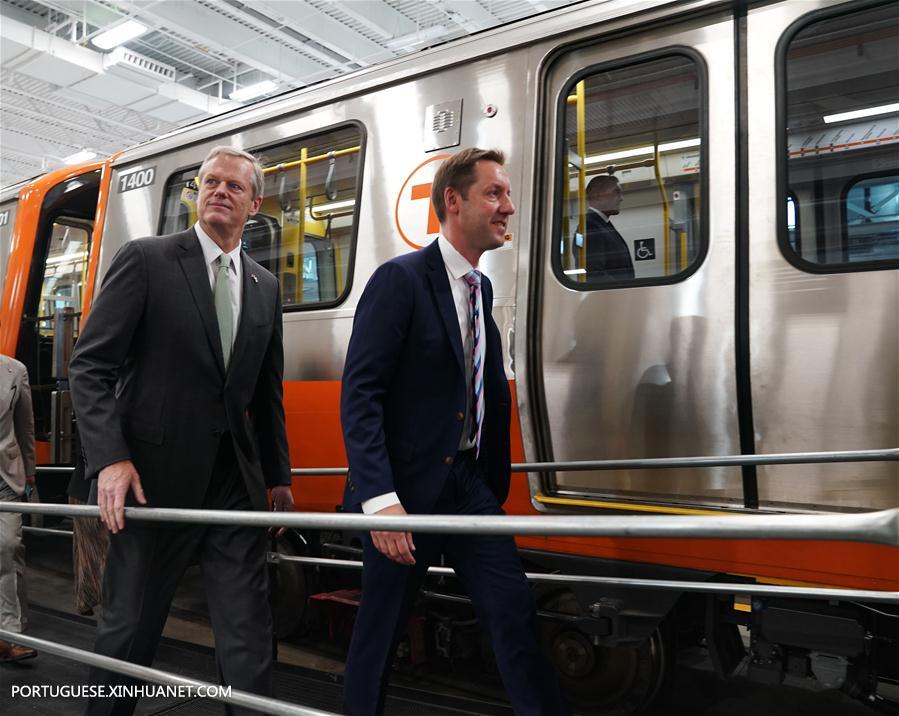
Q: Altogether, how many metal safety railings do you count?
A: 4